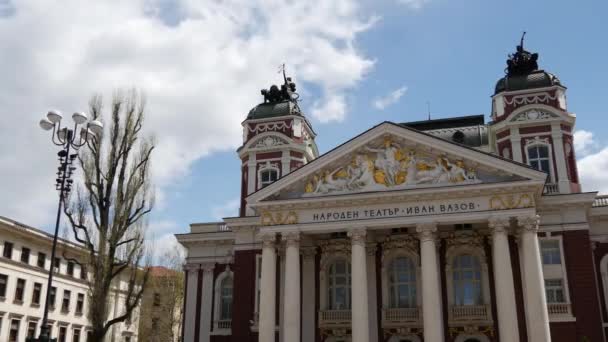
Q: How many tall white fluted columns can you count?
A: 6